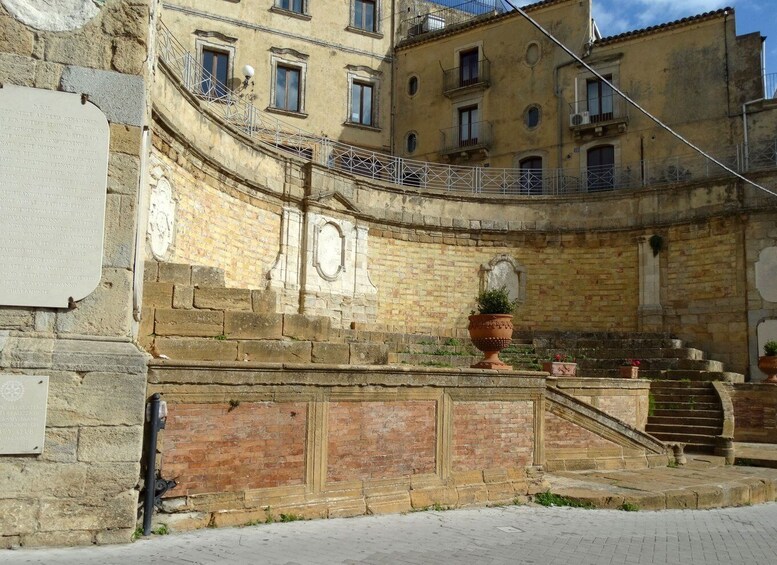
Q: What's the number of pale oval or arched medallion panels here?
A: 3